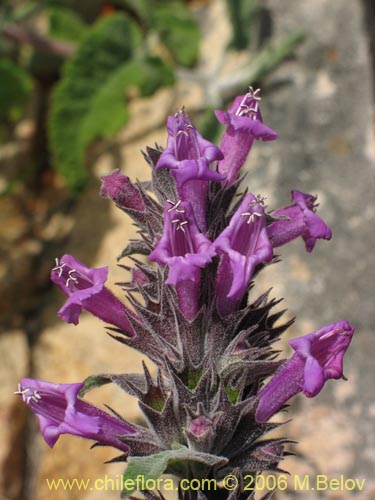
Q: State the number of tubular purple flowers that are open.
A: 8